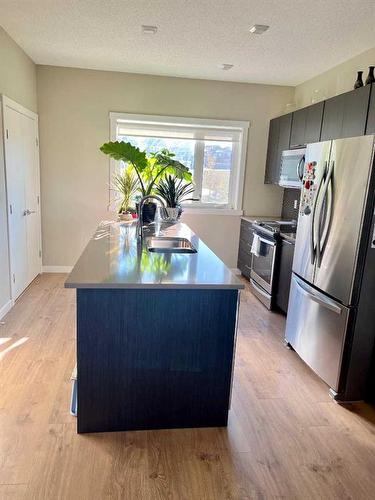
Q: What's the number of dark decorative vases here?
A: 2